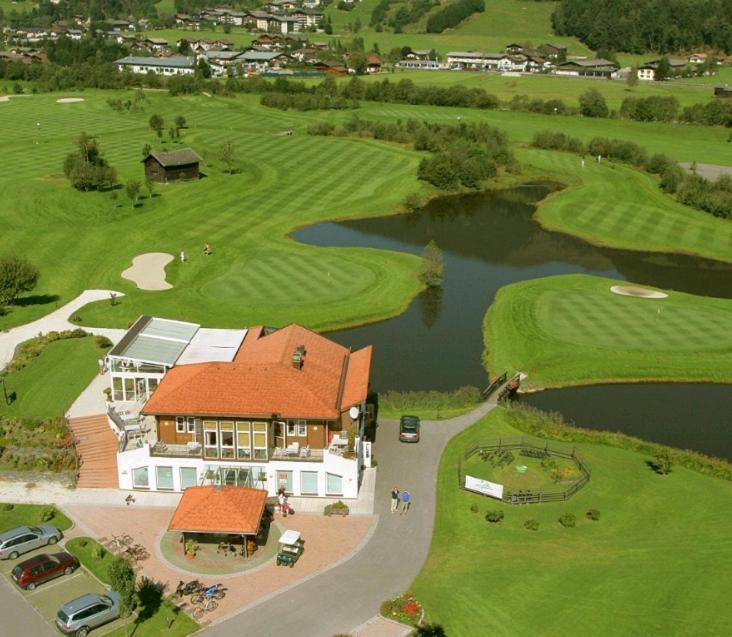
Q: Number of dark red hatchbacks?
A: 1